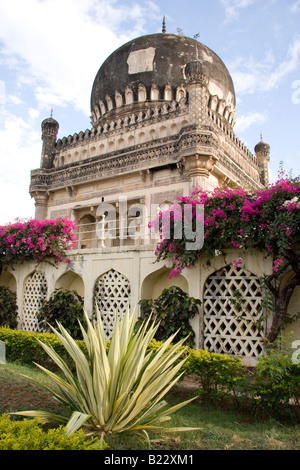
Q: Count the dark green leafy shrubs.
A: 3